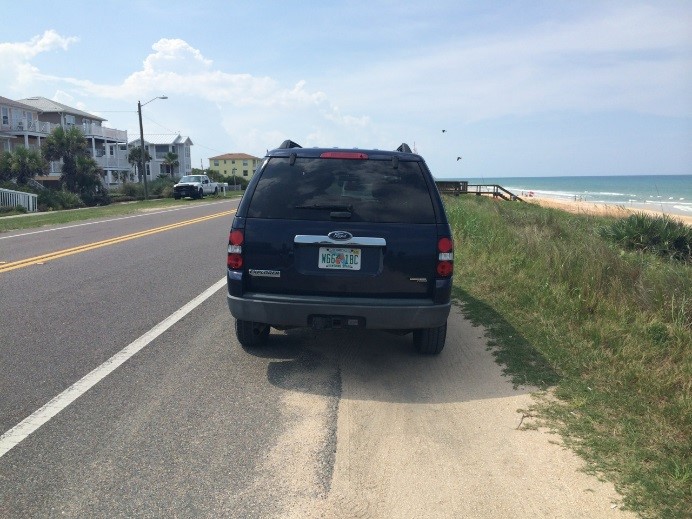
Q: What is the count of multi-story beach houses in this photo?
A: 4